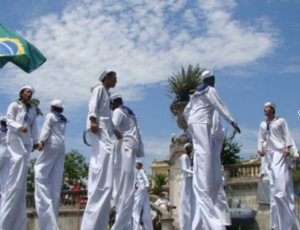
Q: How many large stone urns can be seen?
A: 1